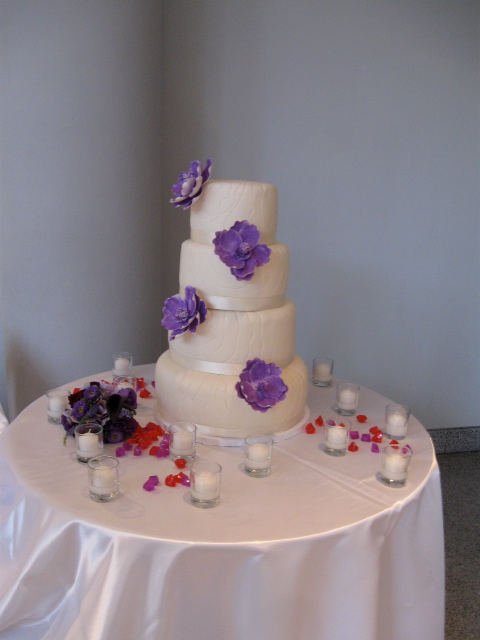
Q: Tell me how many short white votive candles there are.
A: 13